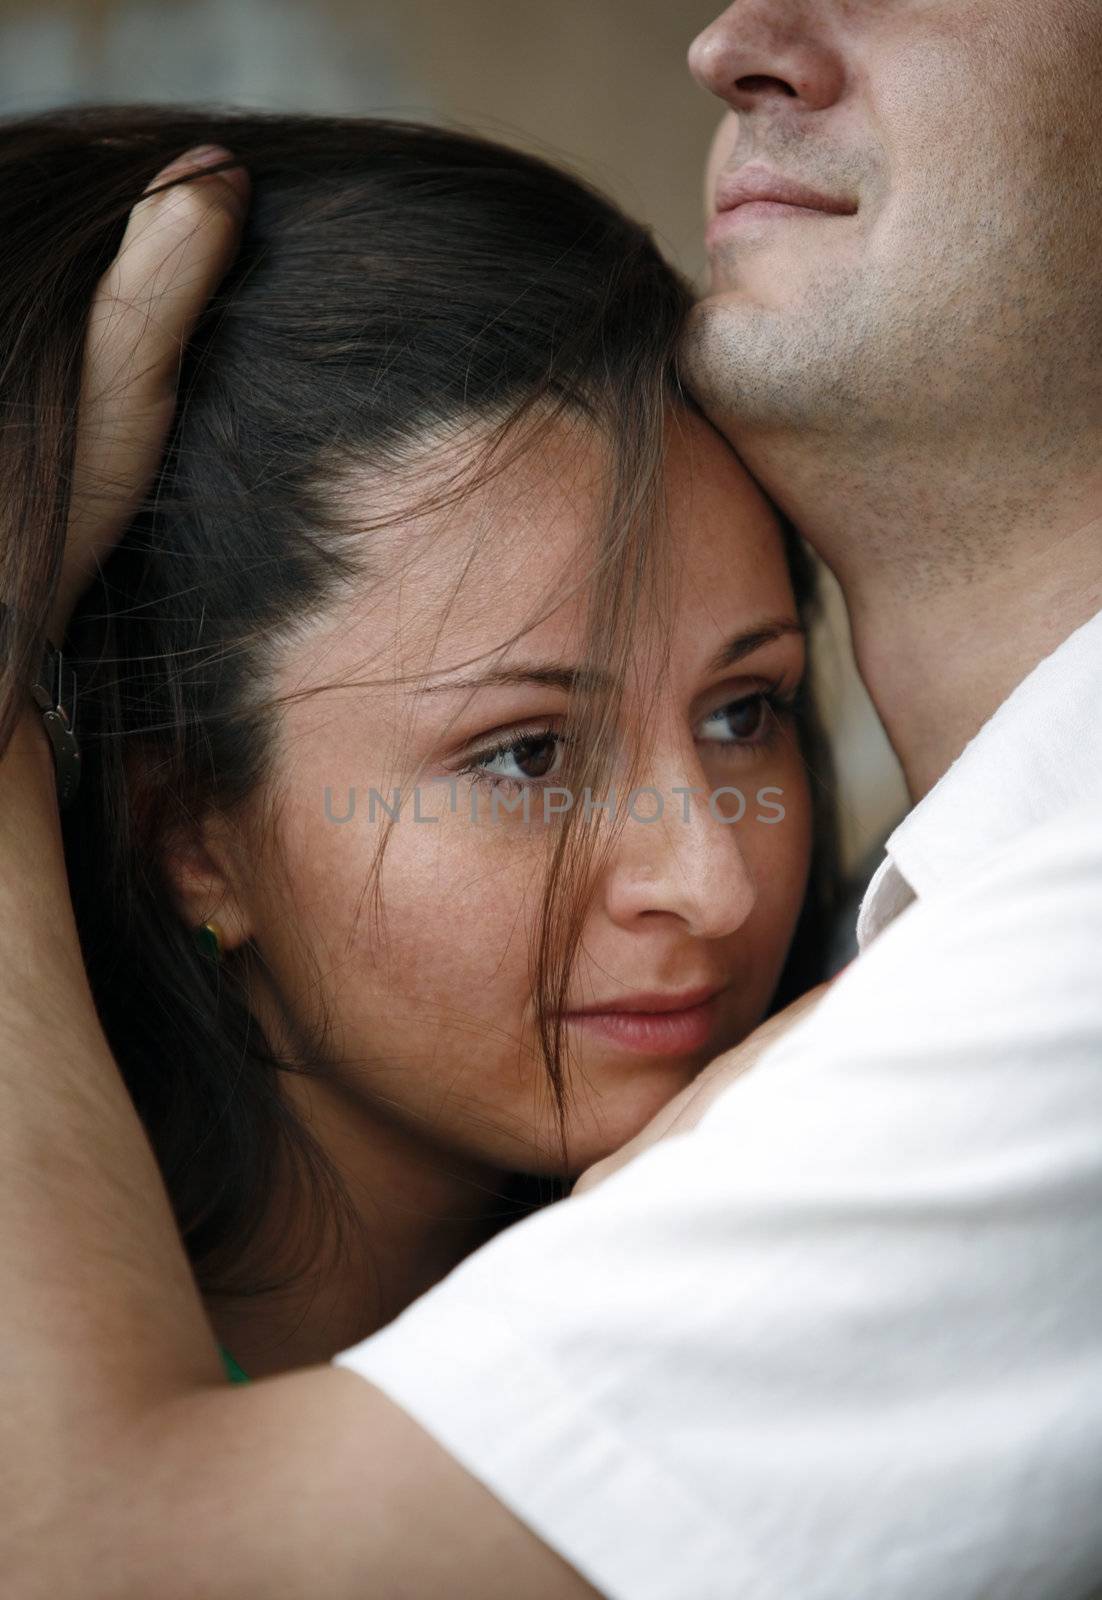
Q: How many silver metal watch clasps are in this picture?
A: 1